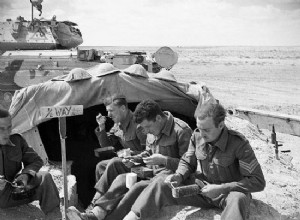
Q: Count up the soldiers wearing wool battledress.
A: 4